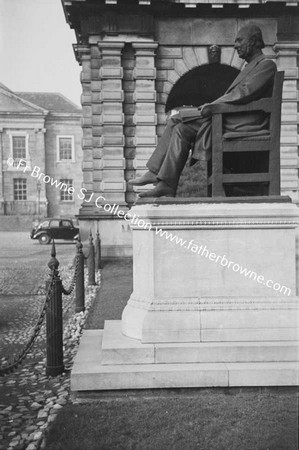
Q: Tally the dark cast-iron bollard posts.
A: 4